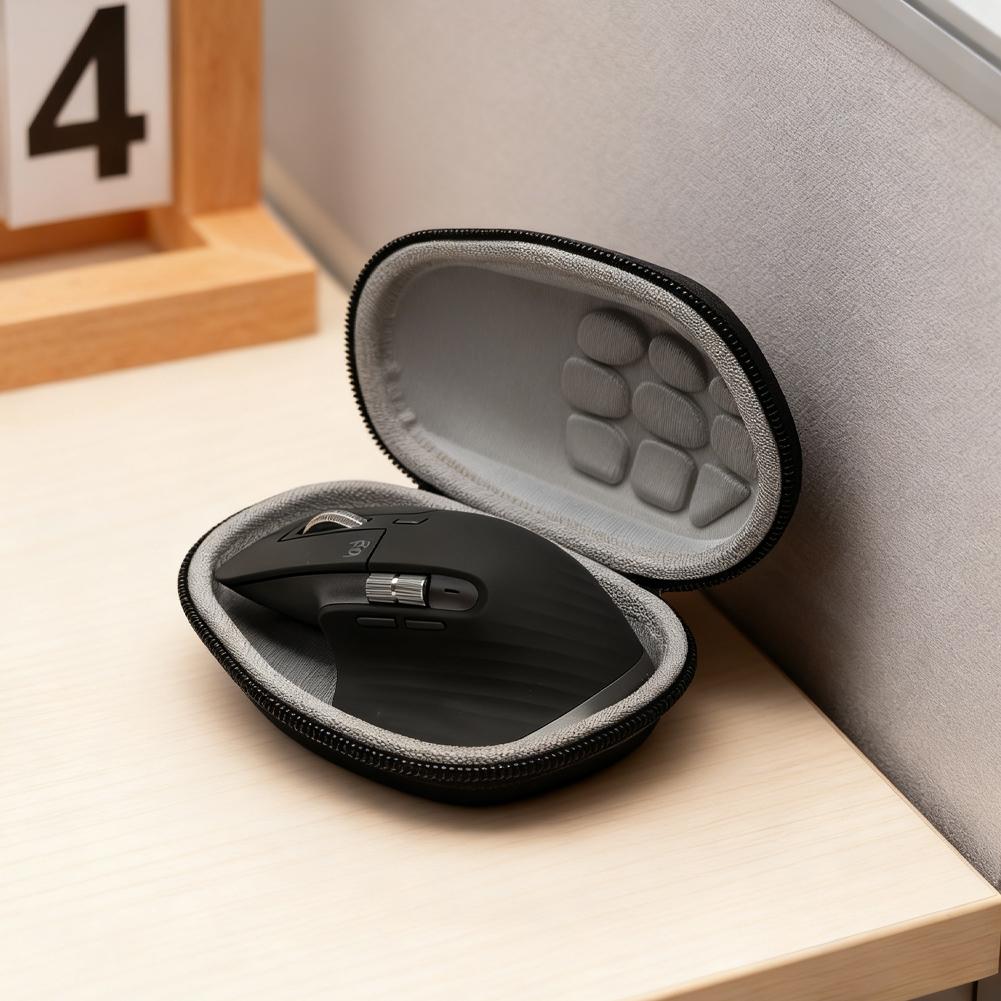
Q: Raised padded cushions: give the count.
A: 9